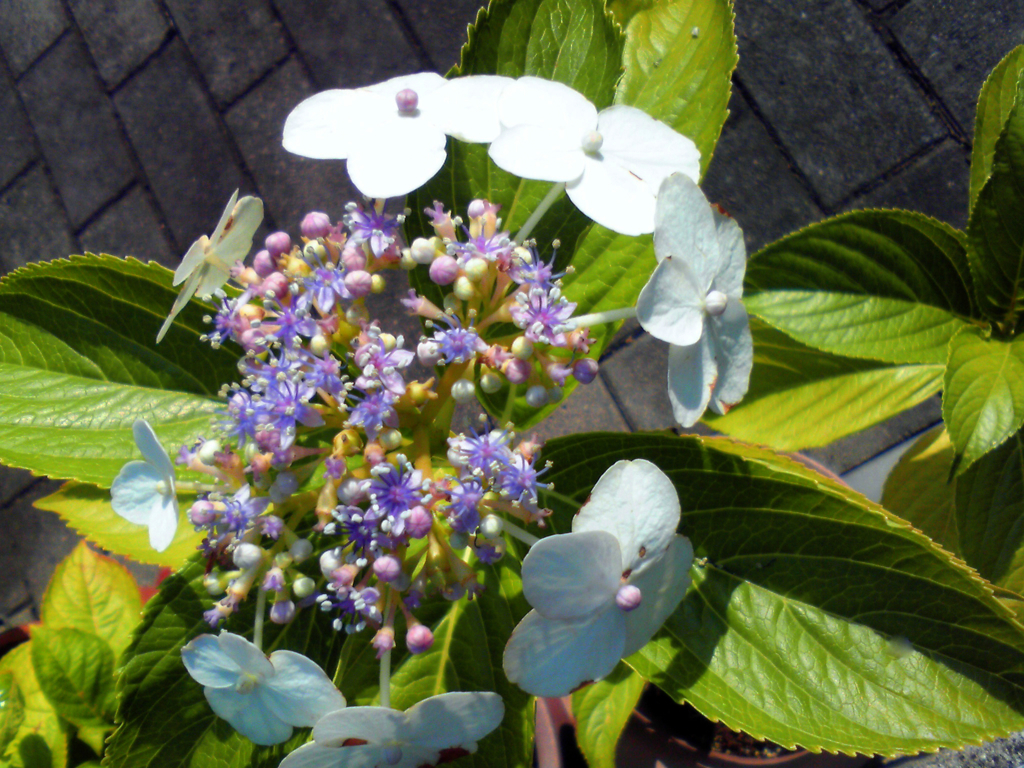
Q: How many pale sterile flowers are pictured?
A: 8